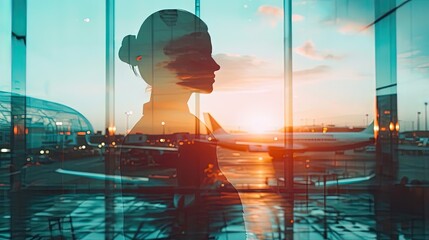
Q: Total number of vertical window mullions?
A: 5